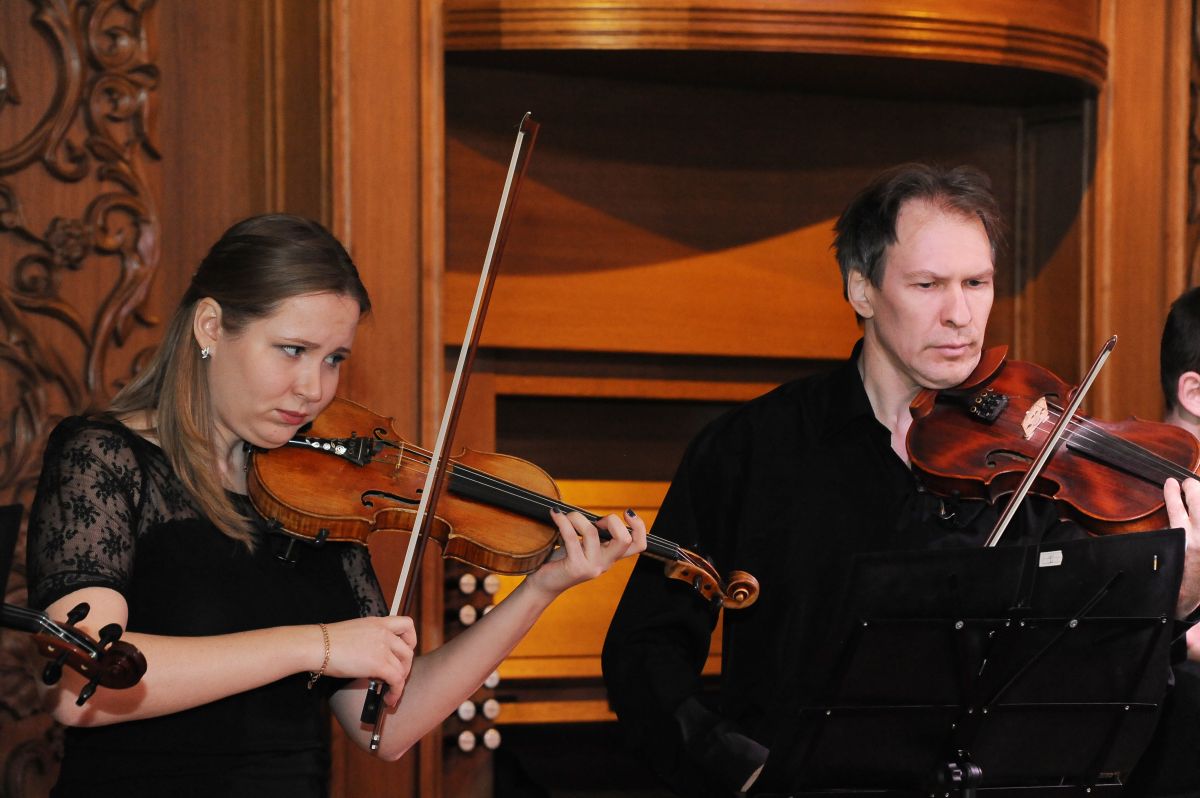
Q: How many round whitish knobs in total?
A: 9